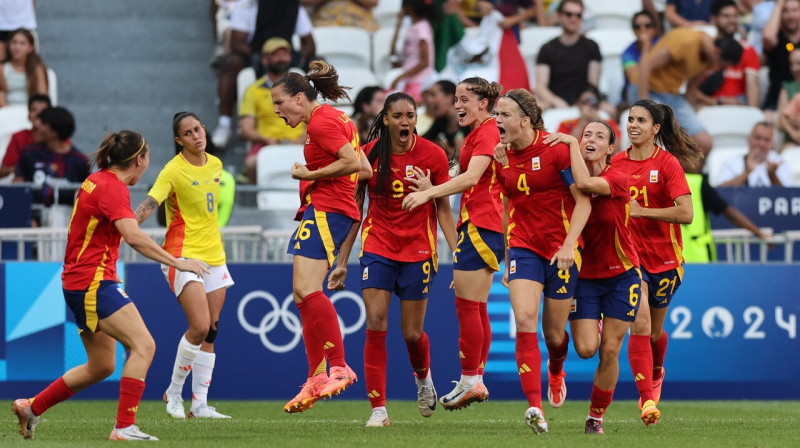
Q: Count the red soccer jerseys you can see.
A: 7